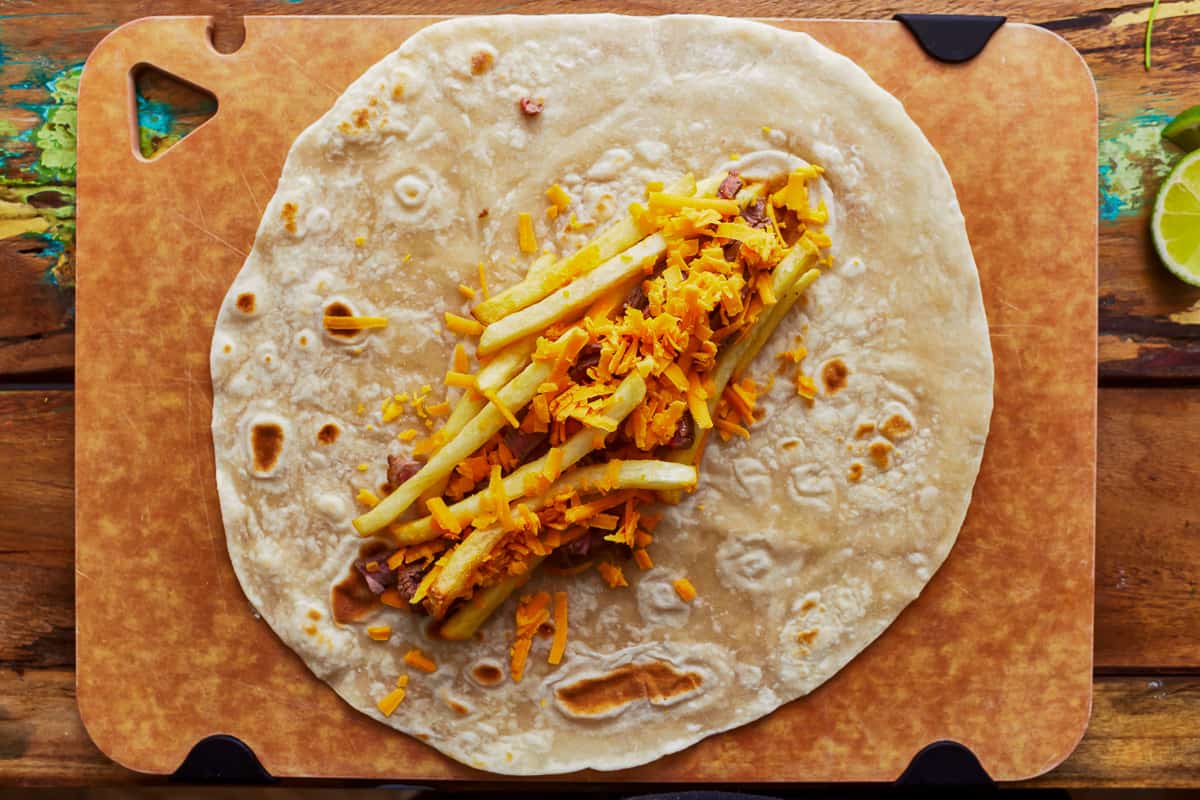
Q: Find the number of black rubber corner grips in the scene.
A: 3